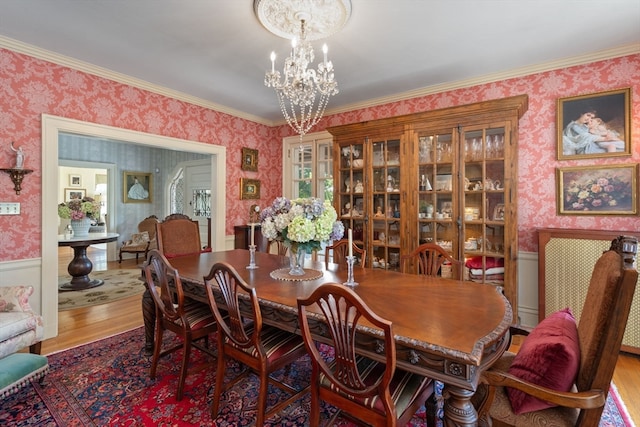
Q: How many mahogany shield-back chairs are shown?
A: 6